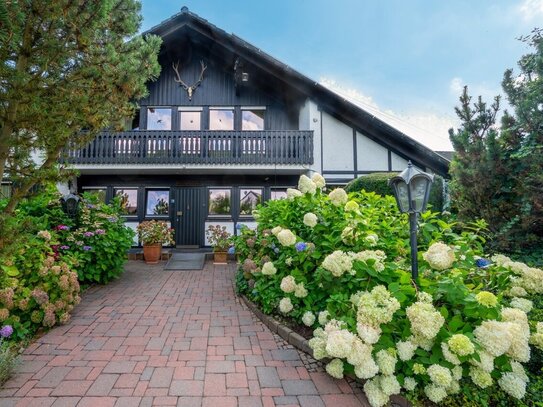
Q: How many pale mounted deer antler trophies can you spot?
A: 1